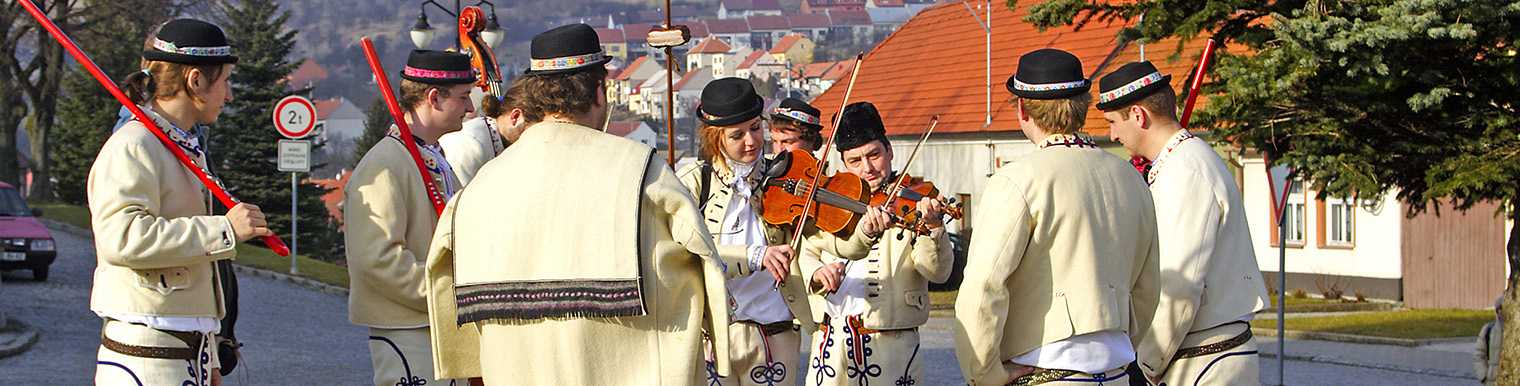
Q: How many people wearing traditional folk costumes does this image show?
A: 9